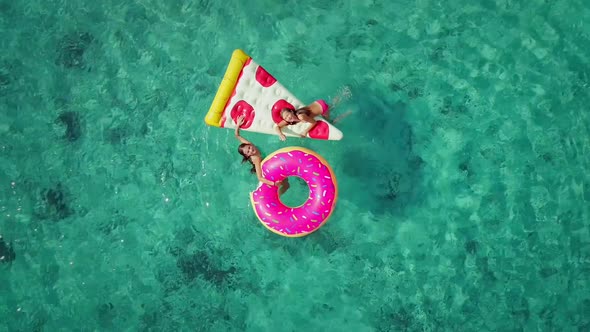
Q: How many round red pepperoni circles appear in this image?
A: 4